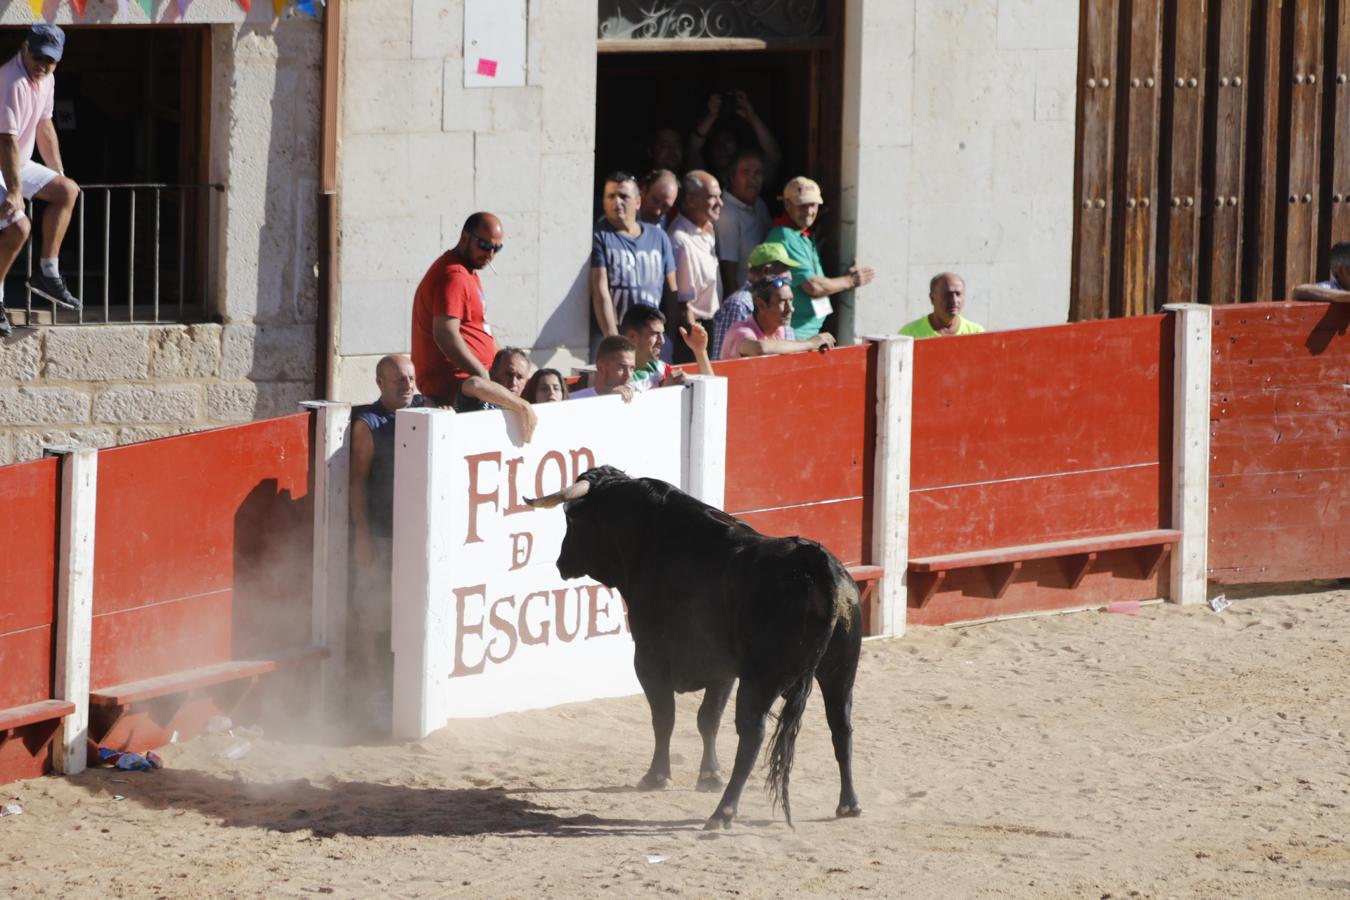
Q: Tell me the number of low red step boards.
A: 4